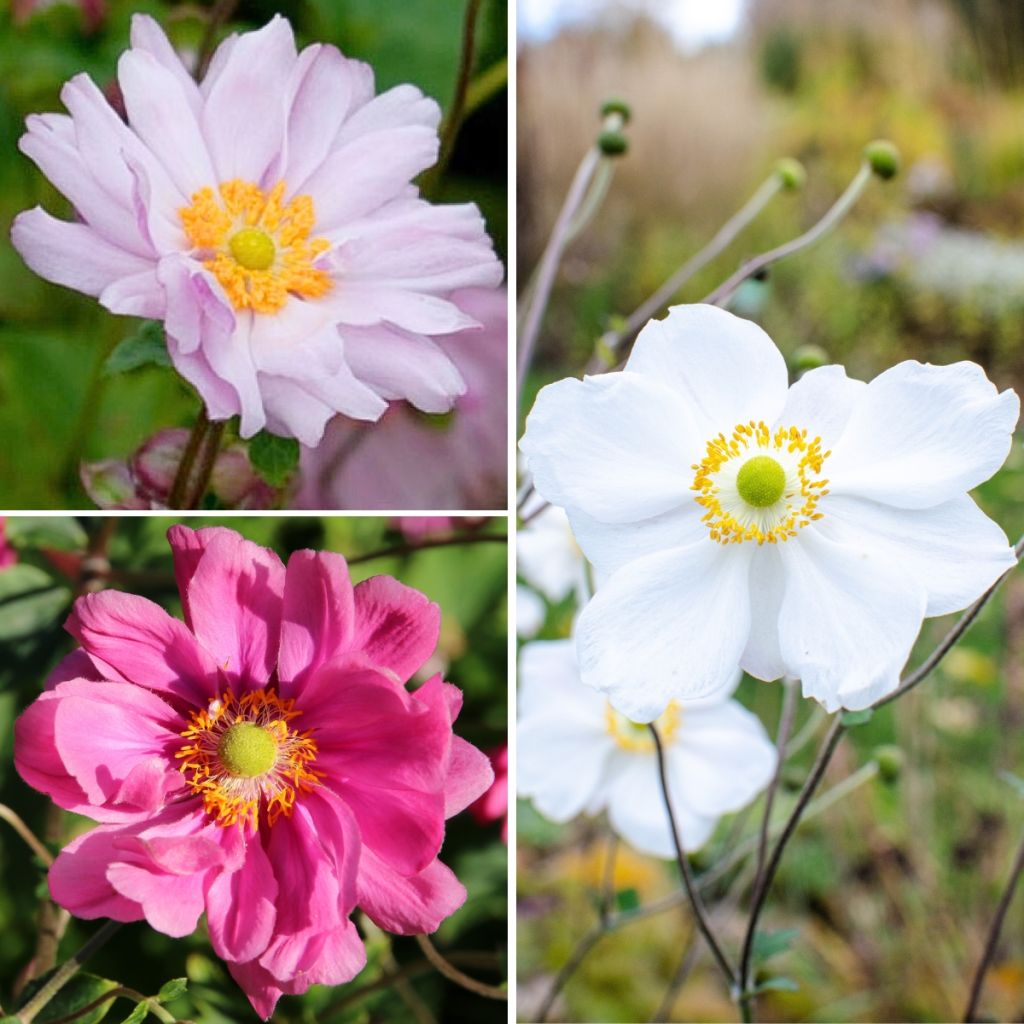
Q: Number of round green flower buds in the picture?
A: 6